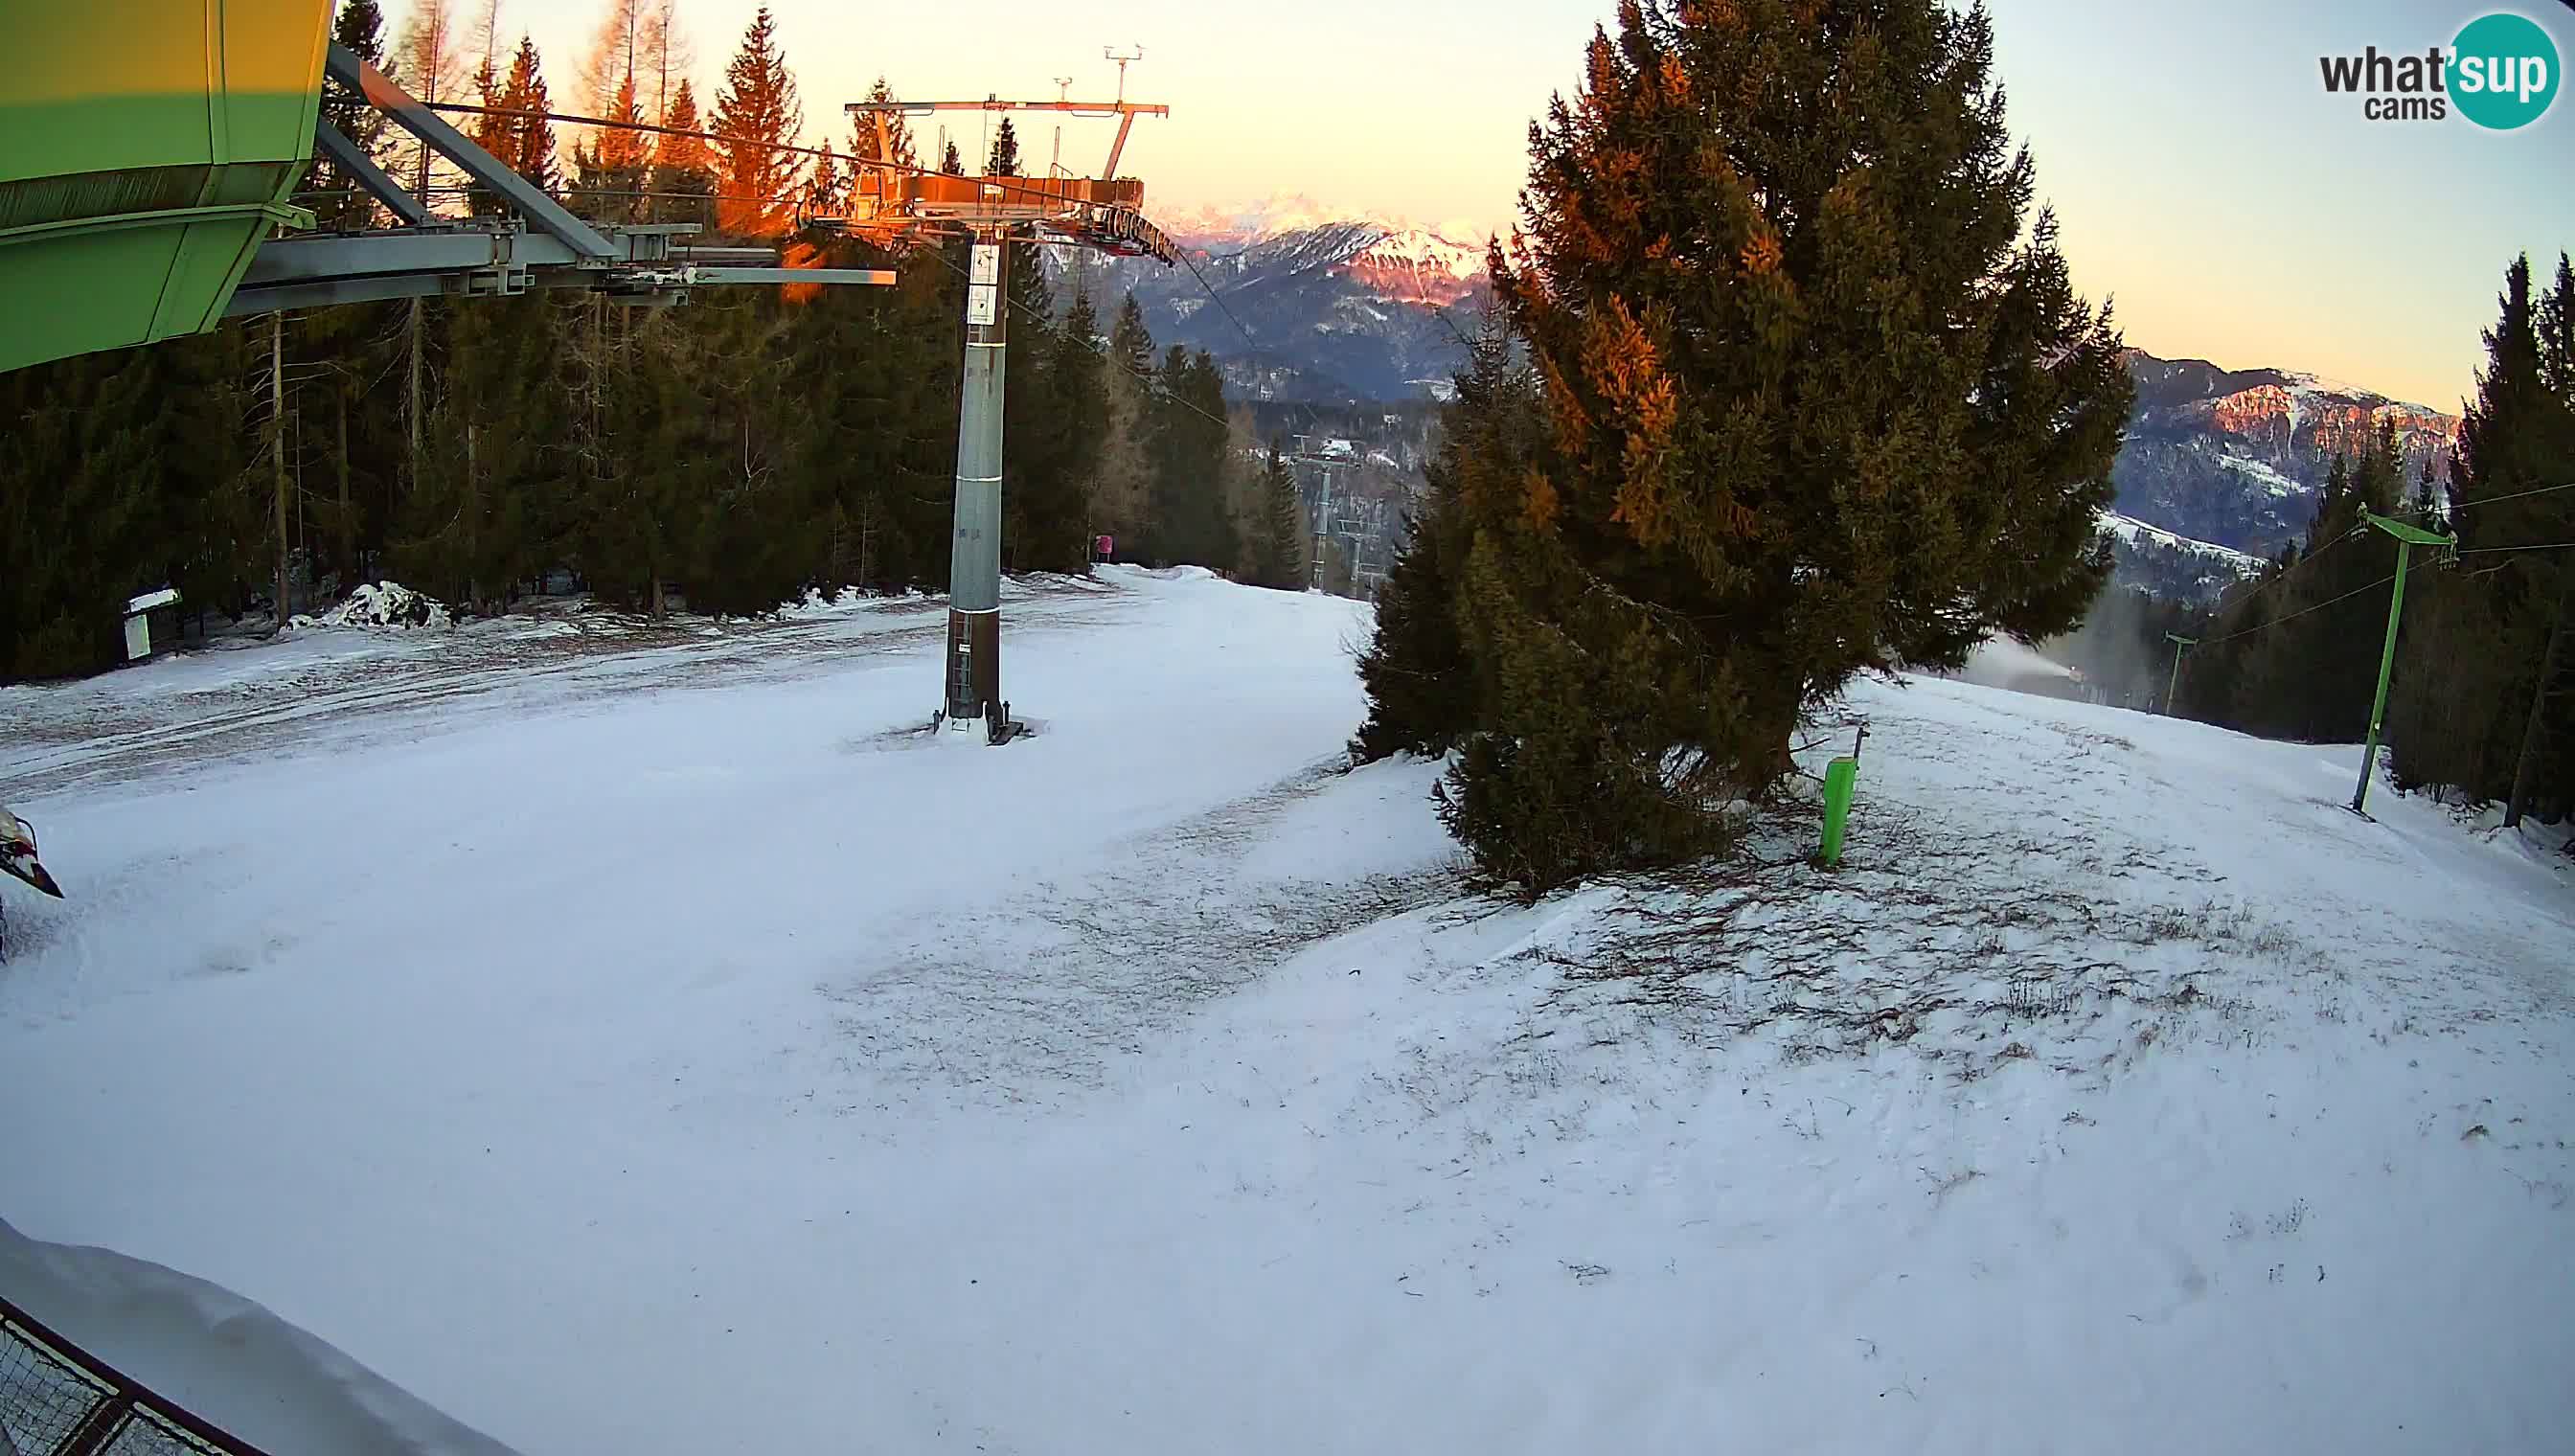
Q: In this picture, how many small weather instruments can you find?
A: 2